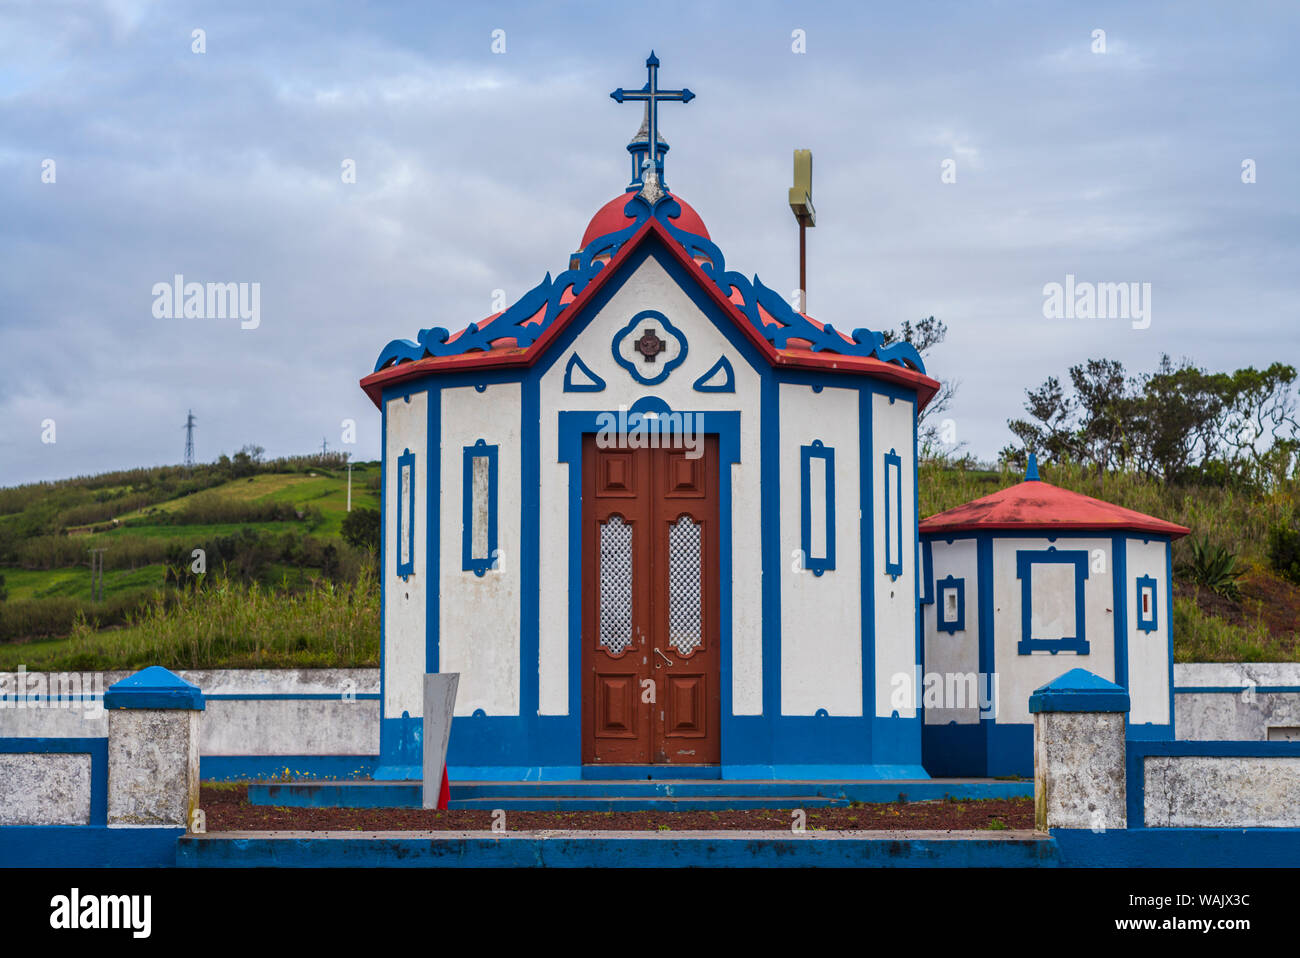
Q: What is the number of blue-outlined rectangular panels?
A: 7